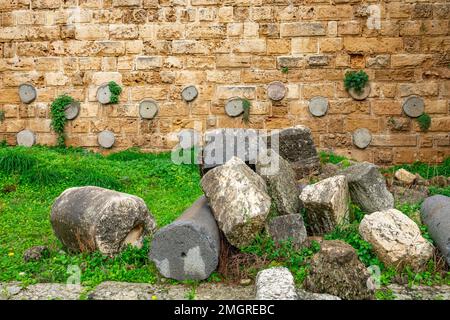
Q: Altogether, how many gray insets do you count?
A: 14